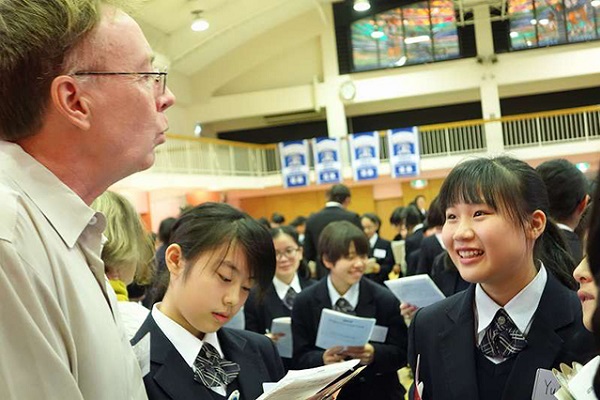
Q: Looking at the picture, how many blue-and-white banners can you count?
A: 4